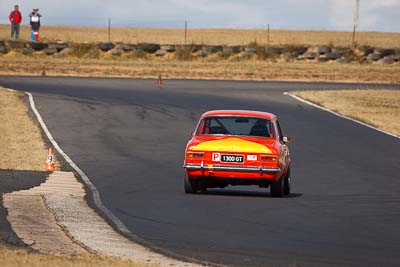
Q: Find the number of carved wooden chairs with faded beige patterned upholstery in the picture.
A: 0